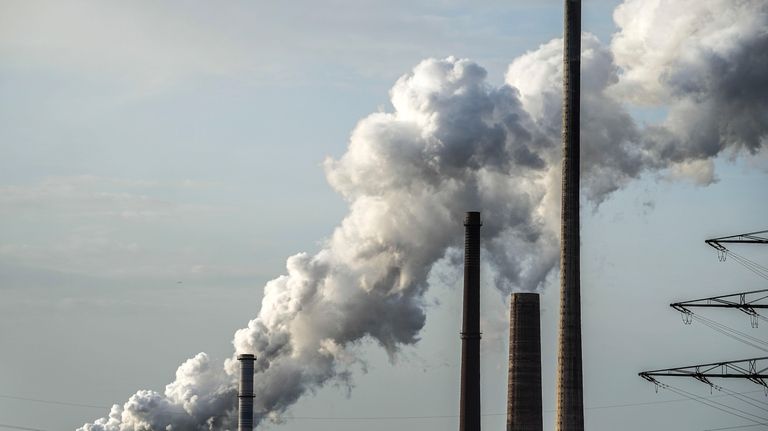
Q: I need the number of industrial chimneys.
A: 4